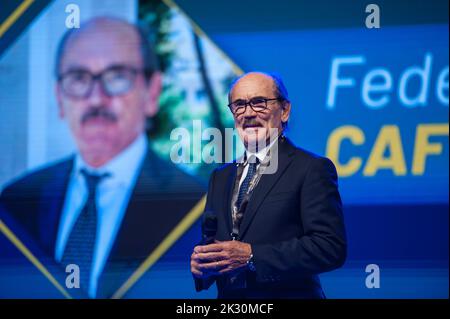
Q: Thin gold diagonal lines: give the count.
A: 4